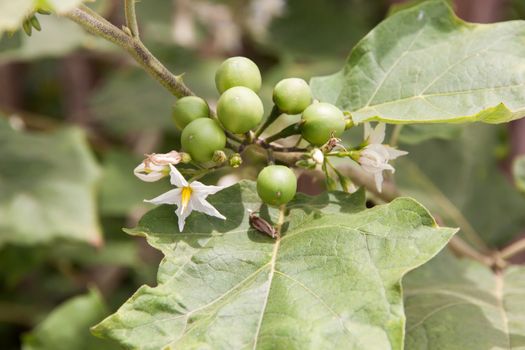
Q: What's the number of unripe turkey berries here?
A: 7